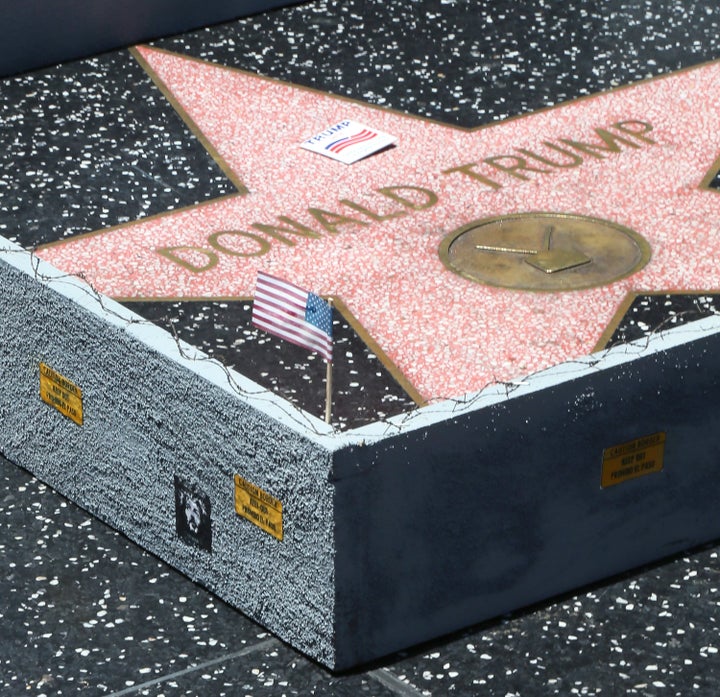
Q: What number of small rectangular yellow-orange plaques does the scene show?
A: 3